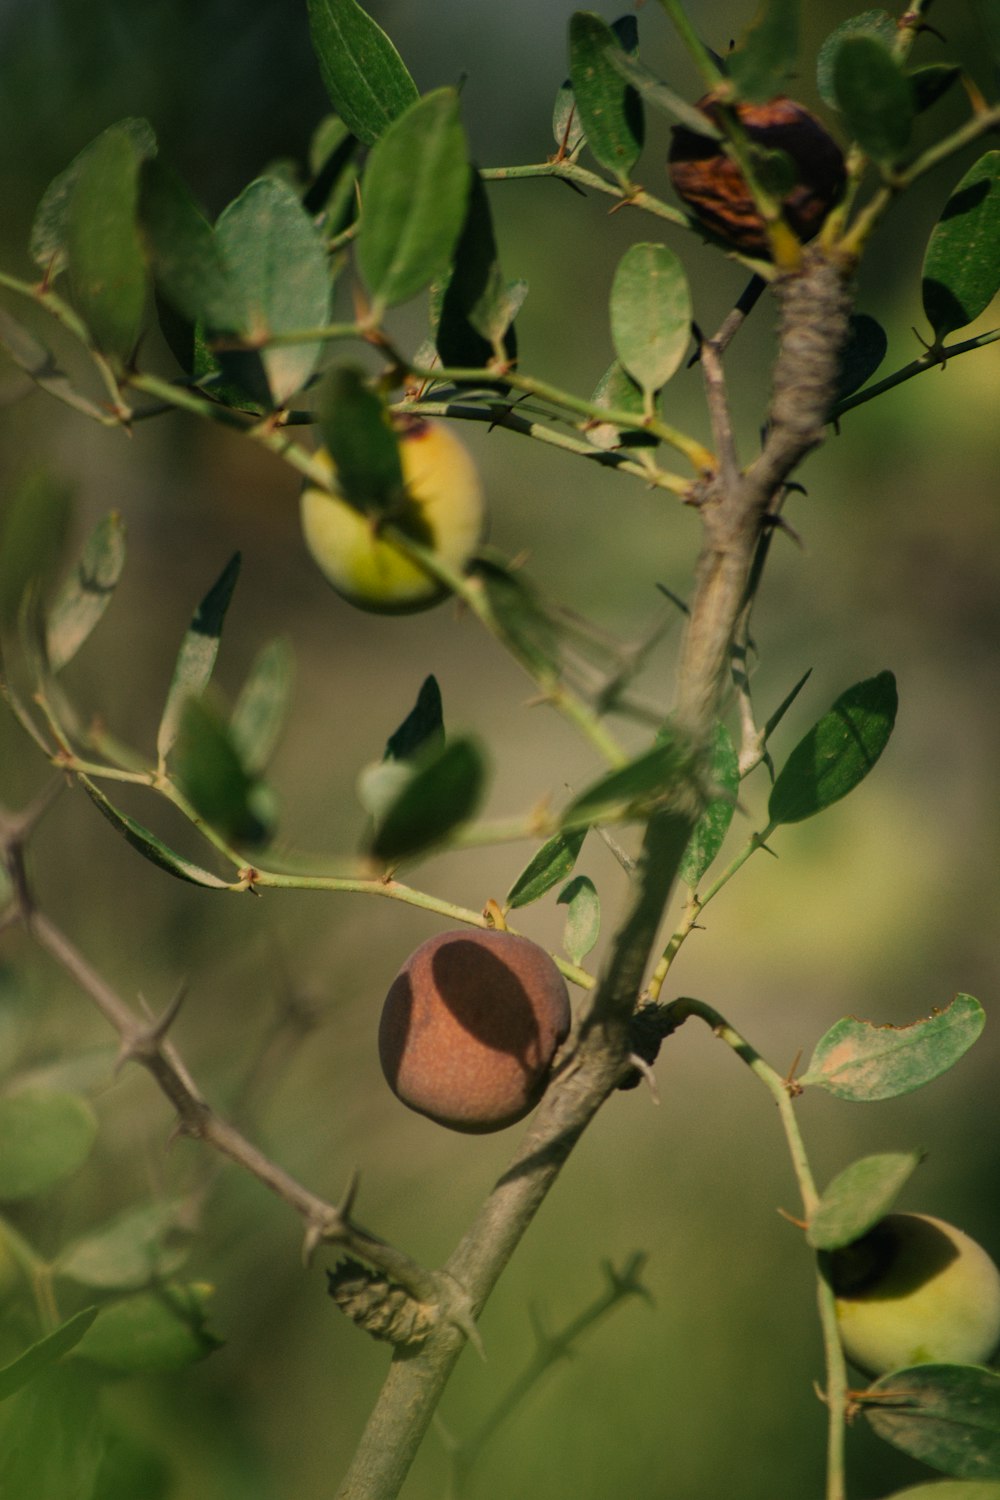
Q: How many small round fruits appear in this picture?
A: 4